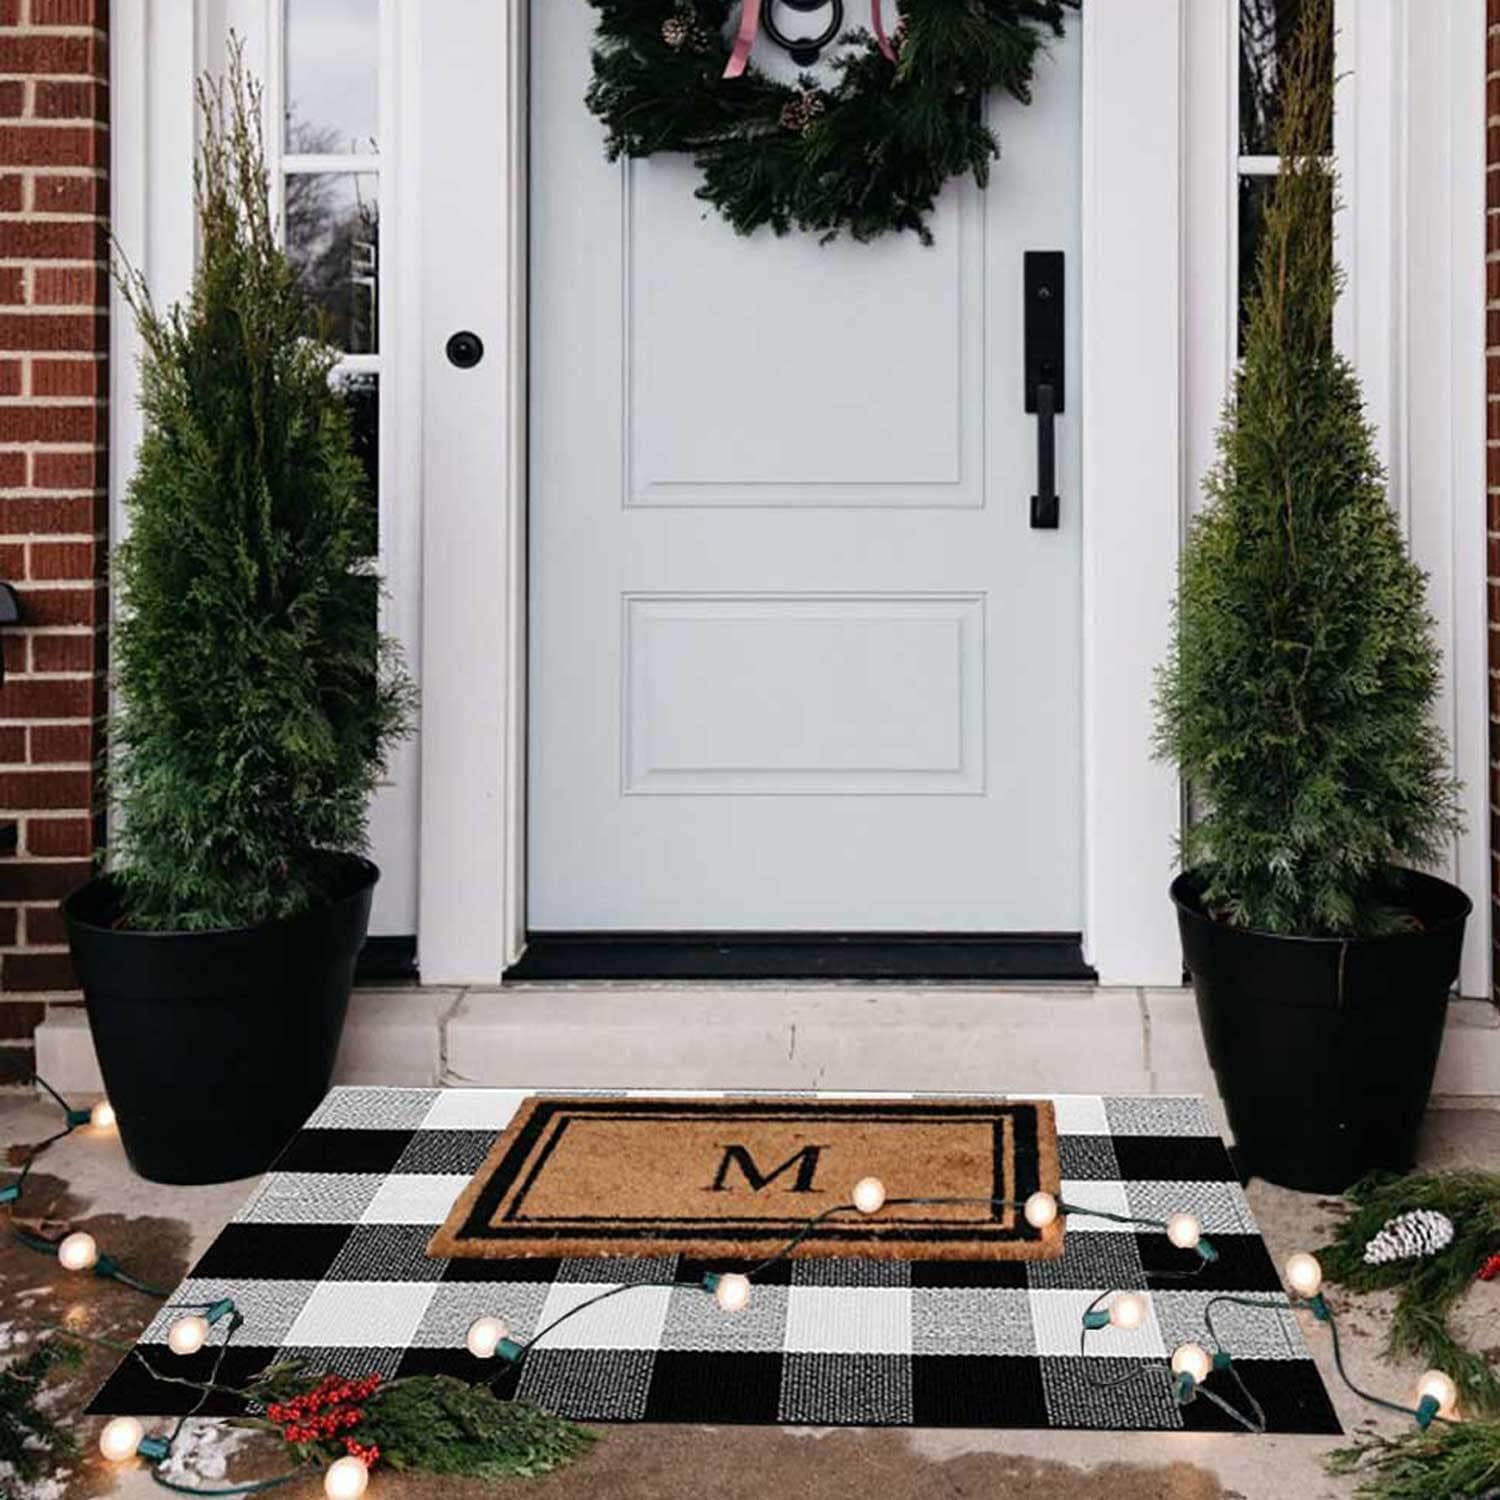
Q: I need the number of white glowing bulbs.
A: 14